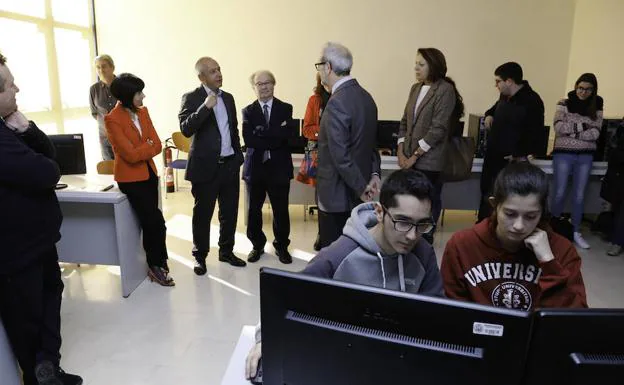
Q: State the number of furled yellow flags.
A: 0